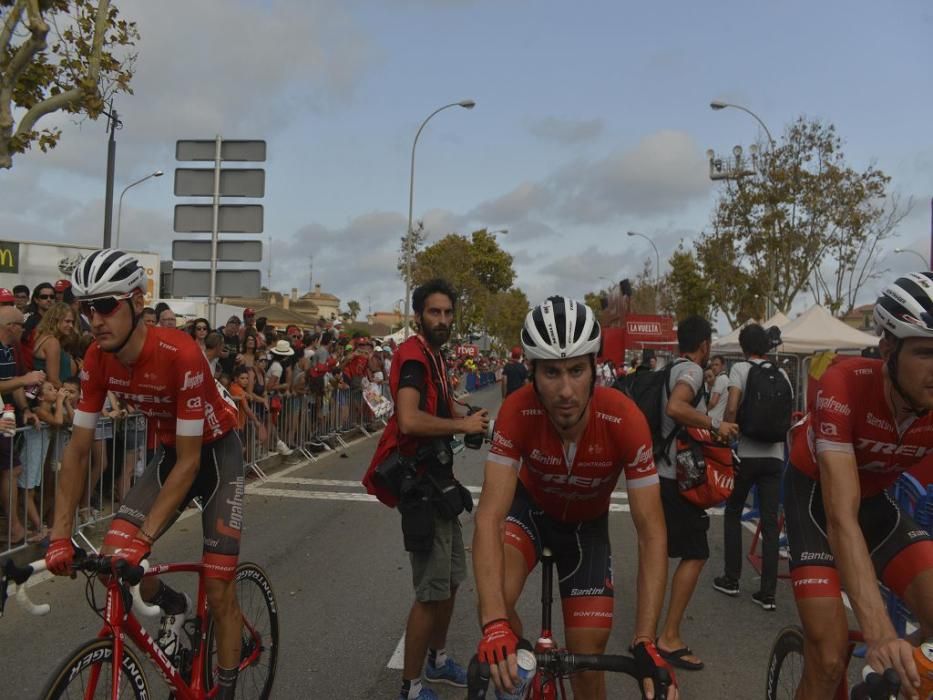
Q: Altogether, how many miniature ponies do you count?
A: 0